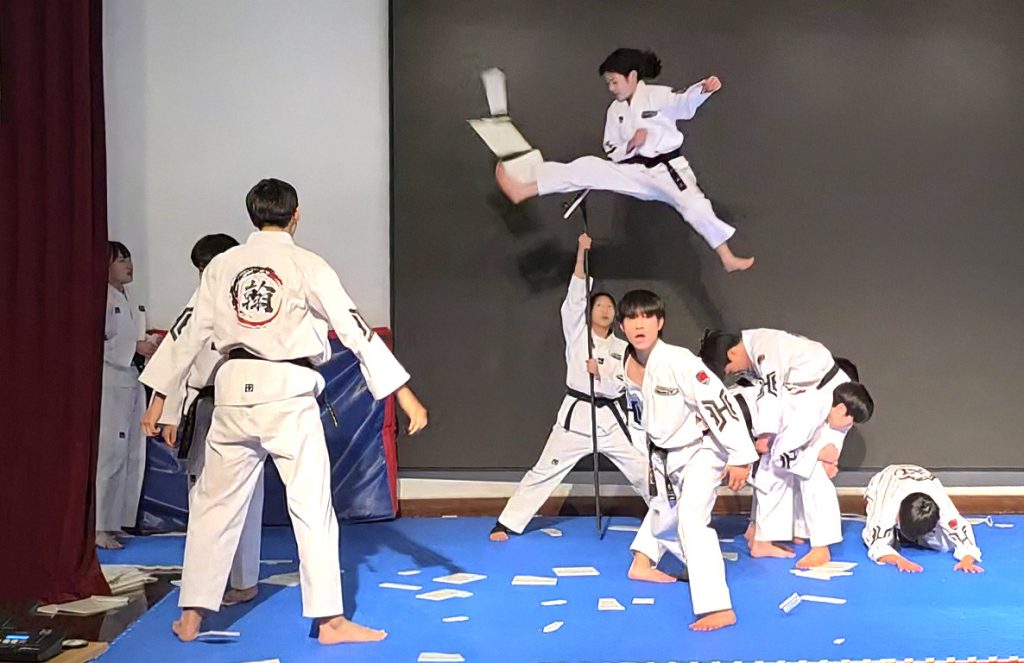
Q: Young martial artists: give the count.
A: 10